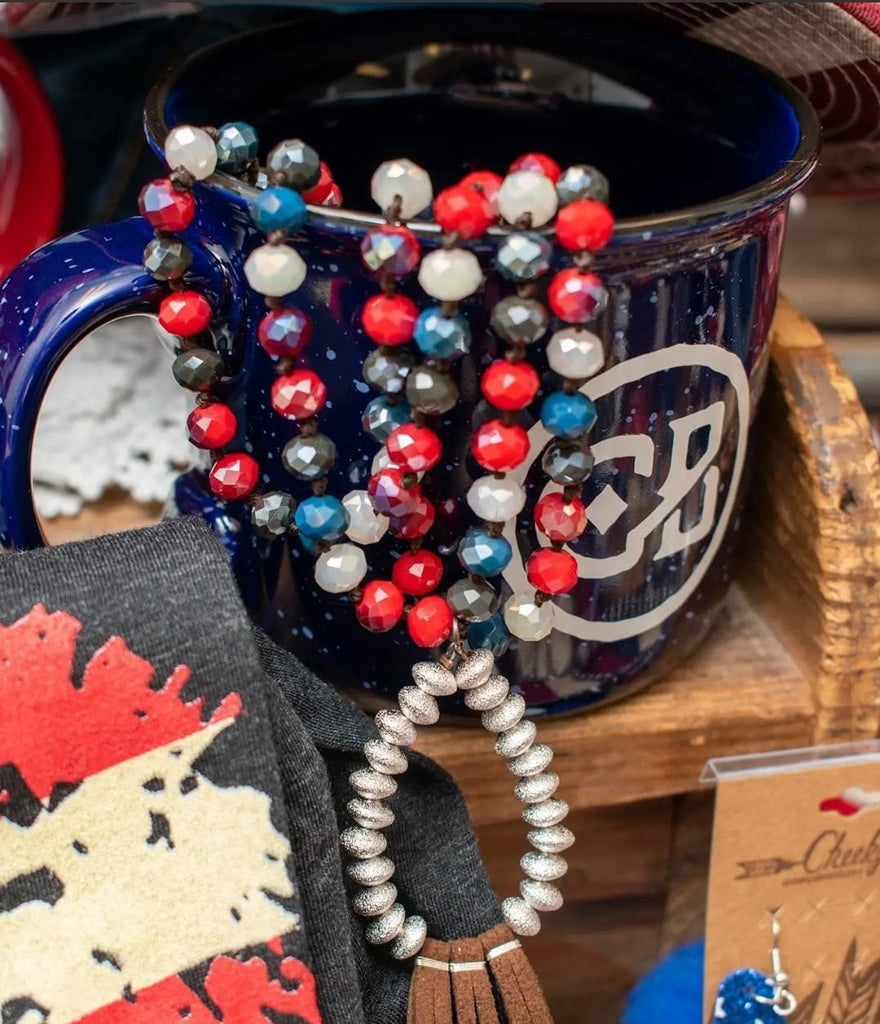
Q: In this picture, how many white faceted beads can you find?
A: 11